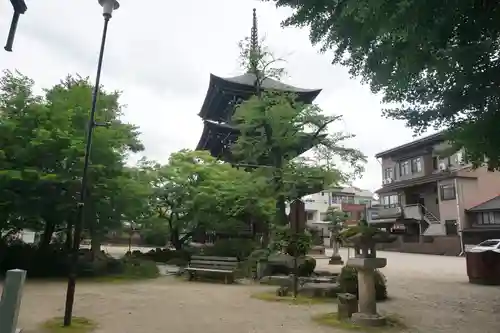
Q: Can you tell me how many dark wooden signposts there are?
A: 1